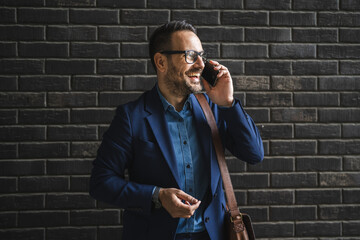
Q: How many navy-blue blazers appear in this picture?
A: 1